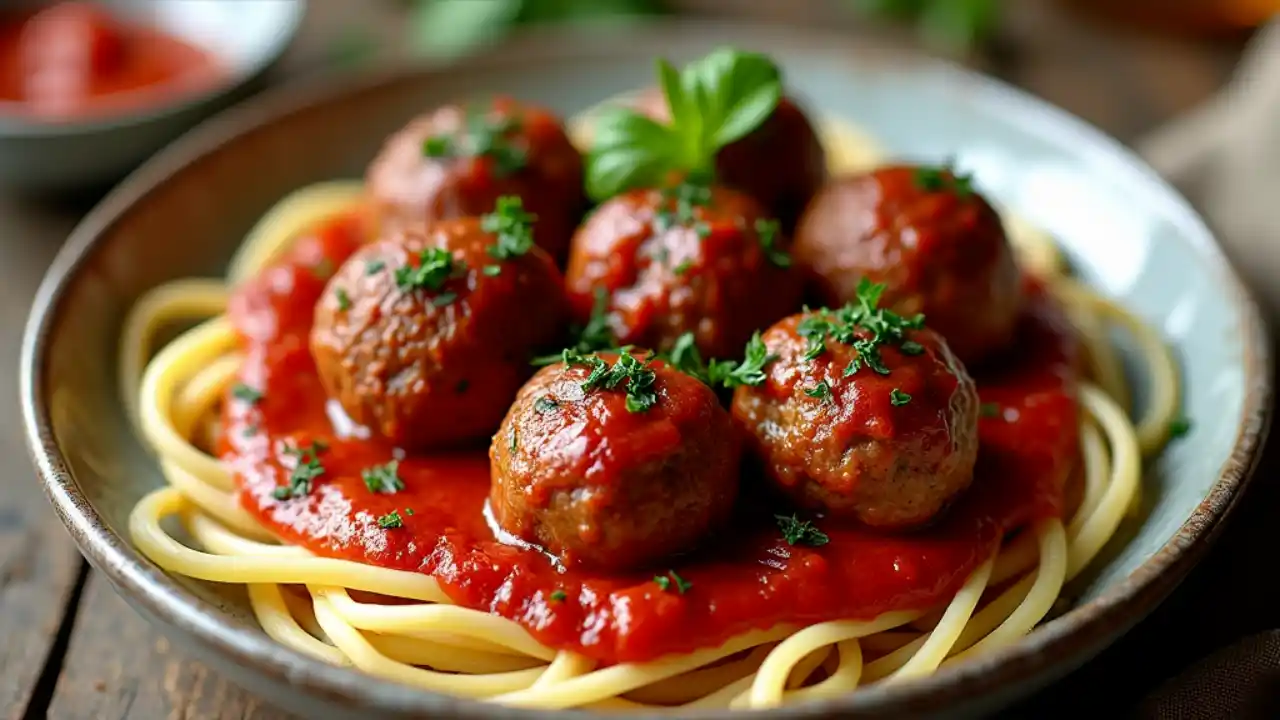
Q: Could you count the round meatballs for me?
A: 7